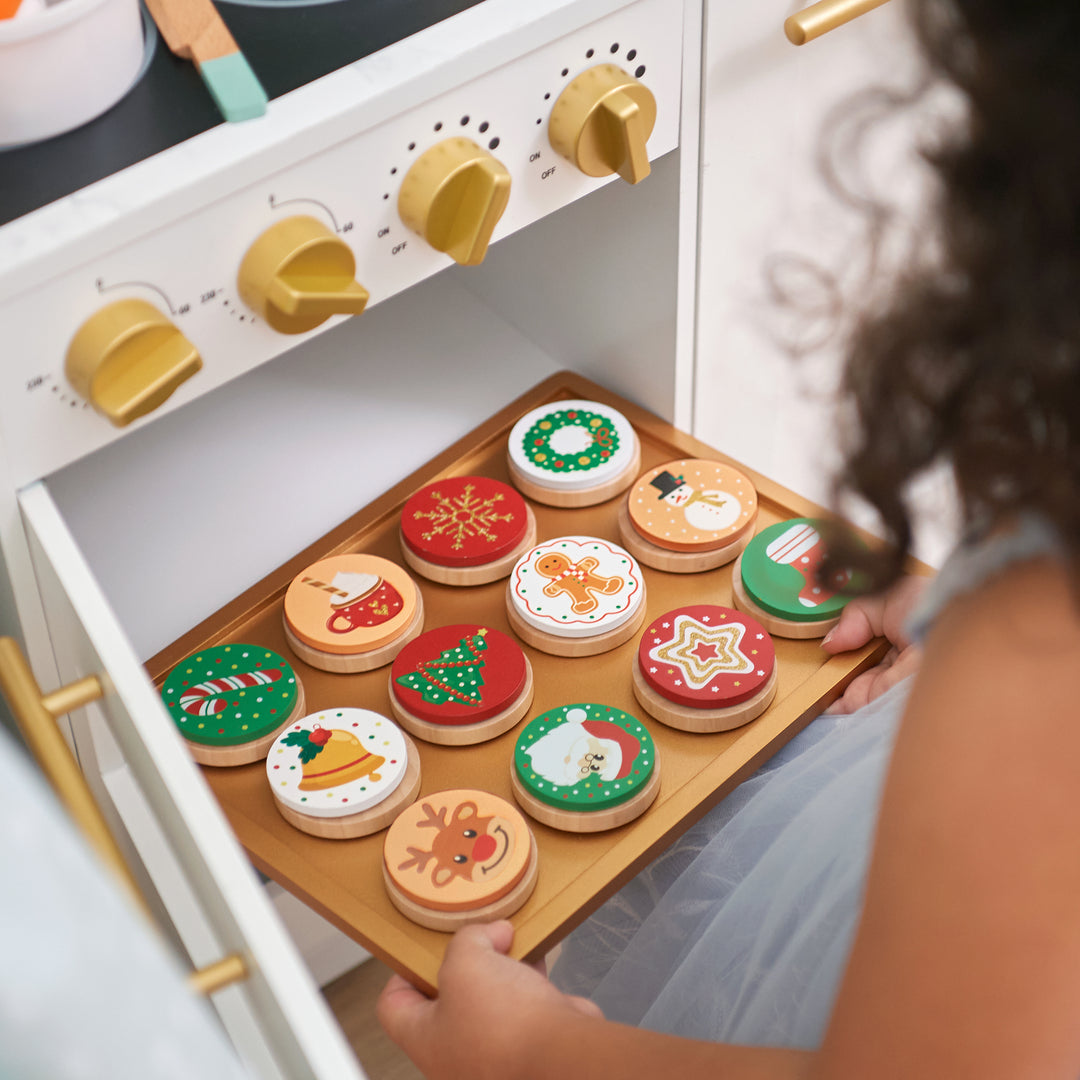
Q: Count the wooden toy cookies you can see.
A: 12